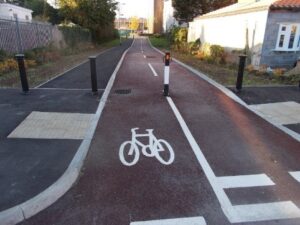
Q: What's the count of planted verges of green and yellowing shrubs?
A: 2